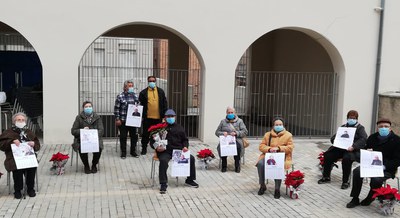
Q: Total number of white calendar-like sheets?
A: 8